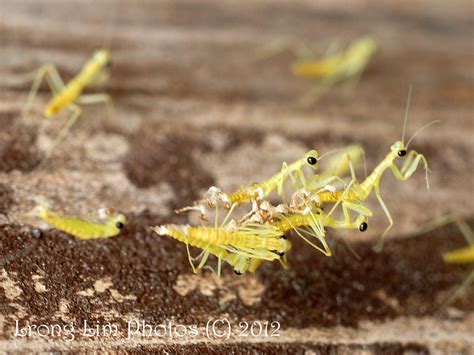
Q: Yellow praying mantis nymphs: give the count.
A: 10